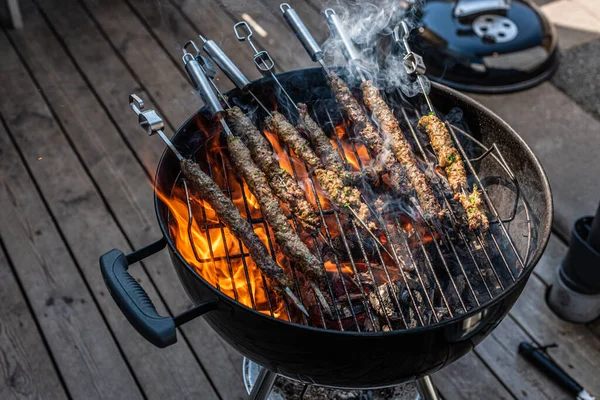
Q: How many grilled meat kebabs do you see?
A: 8